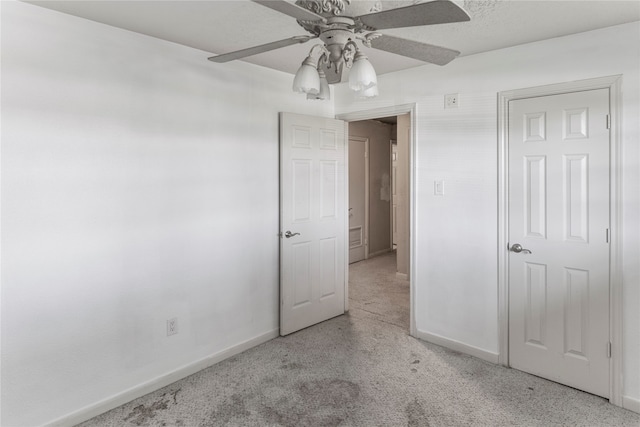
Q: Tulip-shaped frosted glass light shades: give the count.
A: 4